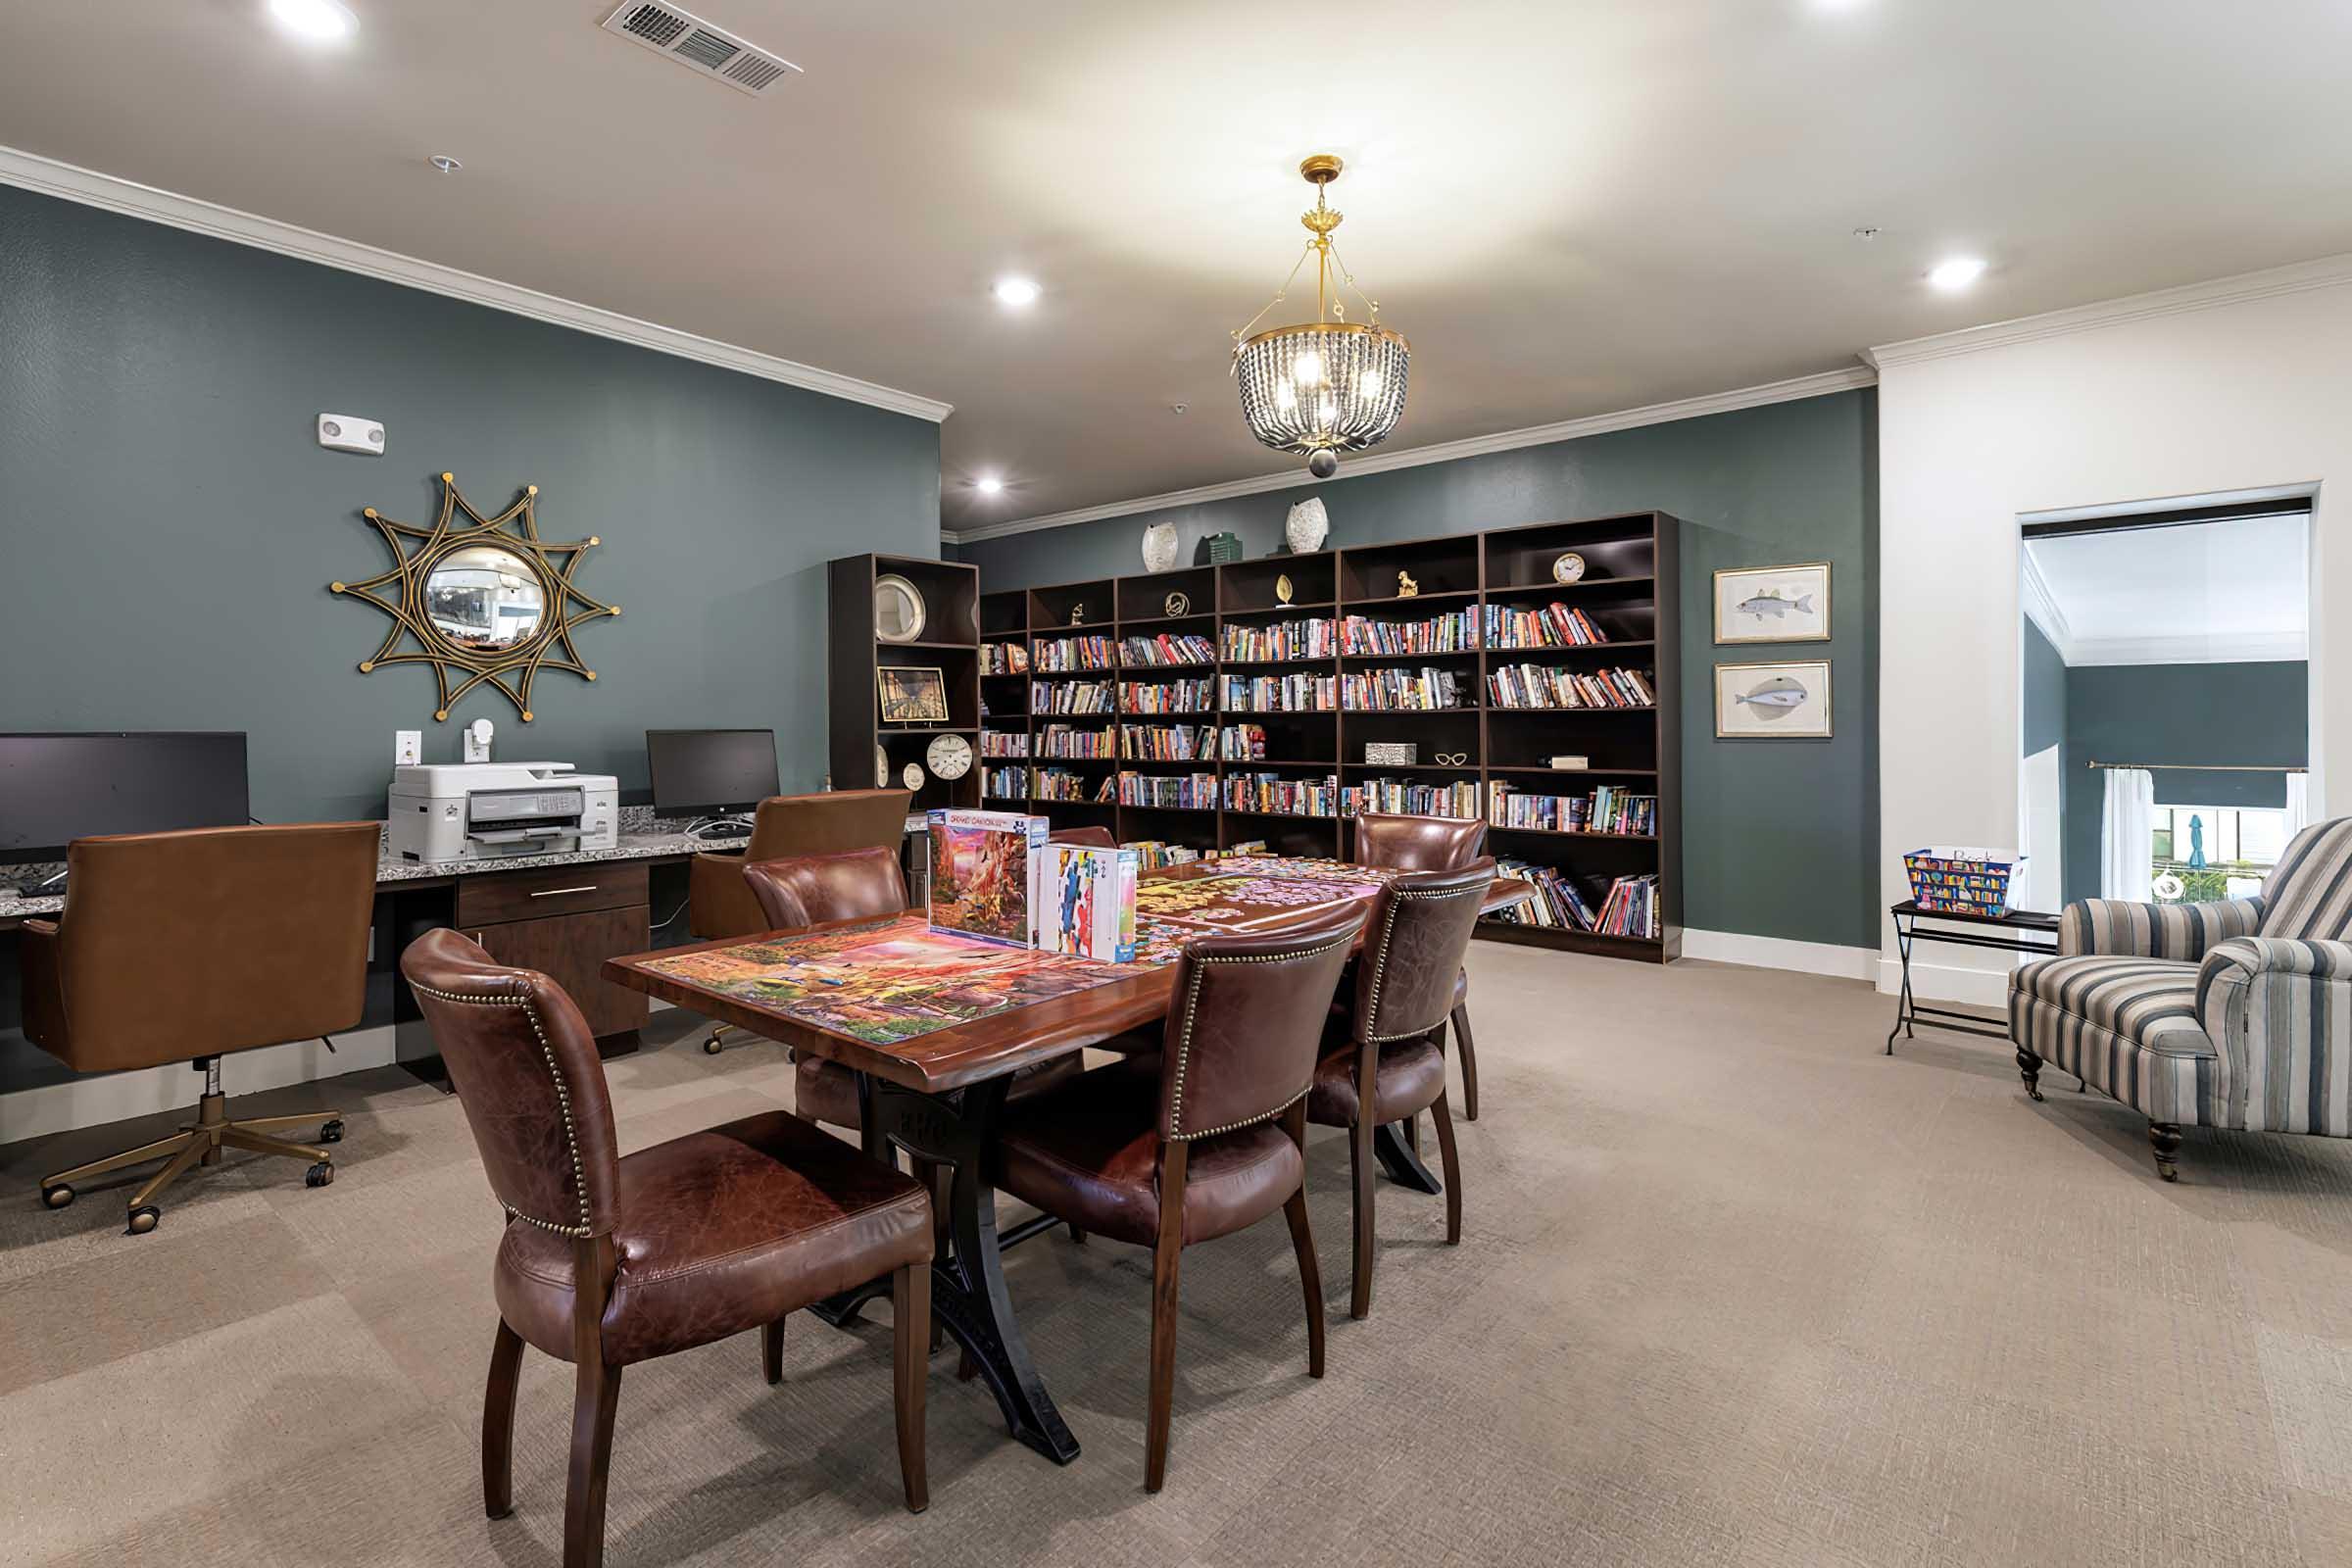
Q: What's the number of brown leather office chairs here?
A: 2